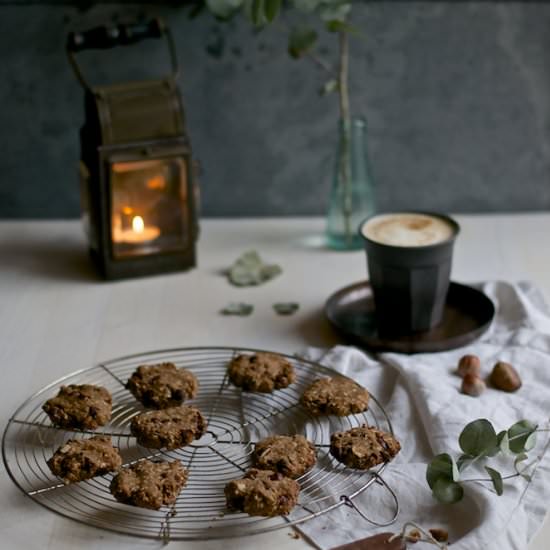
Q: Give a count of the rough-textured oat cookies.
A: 10